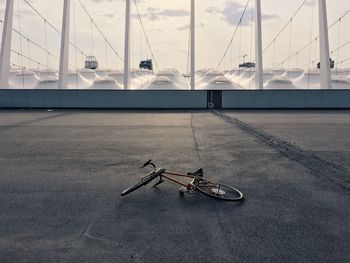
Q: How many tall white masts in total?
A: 6